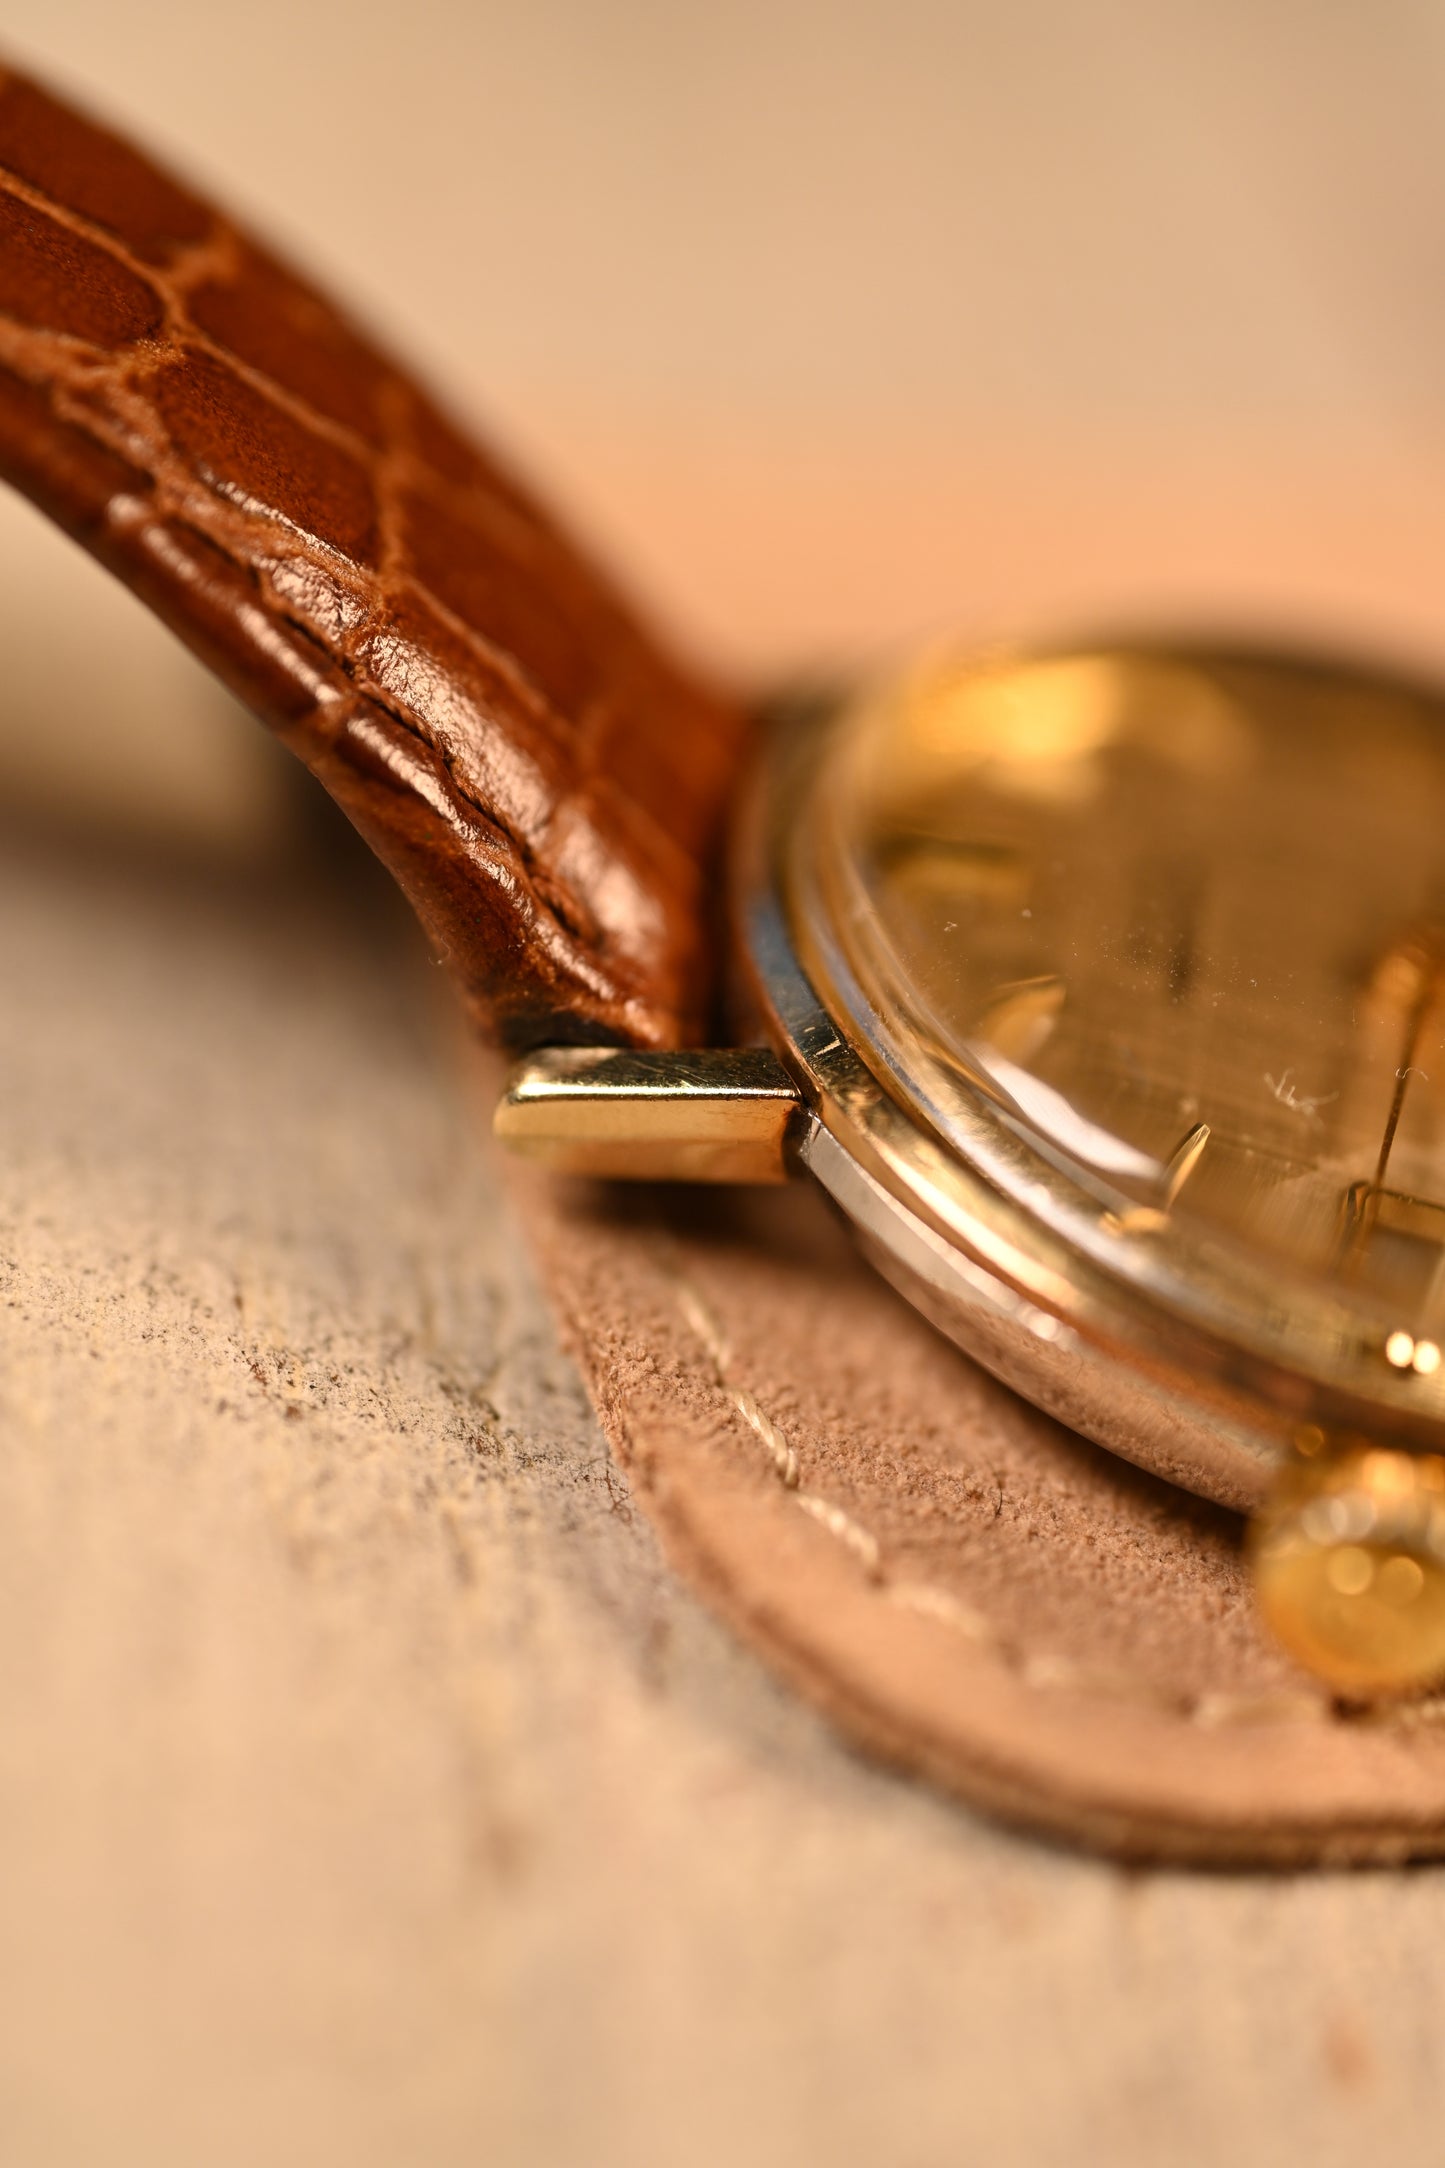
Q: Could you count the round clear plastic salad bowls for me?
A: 0